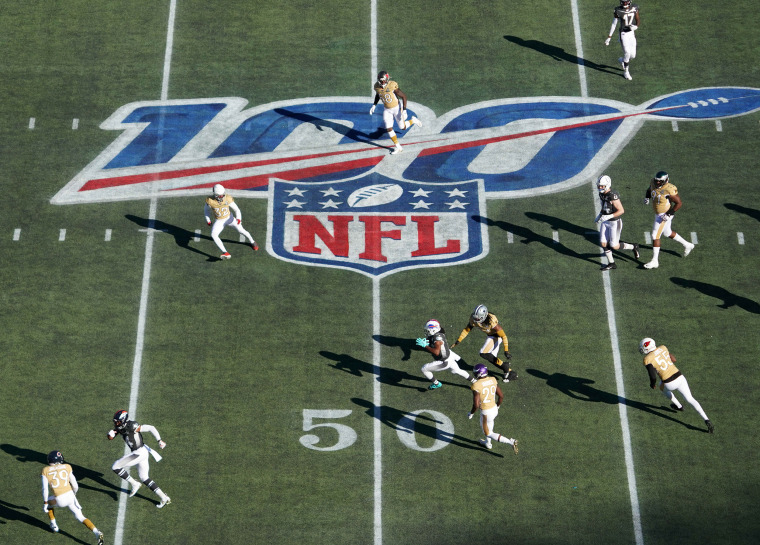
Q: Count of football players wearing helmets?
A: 11